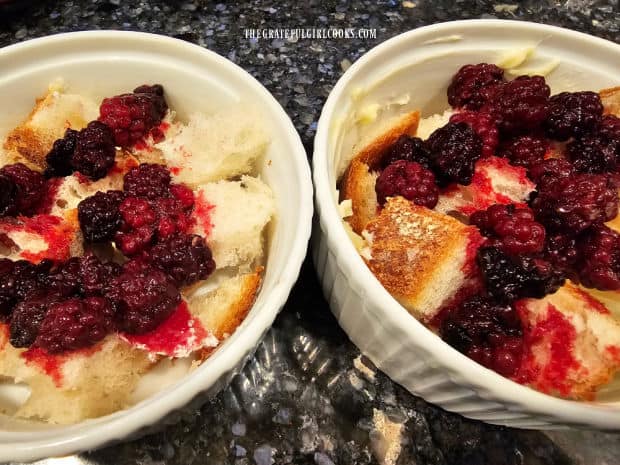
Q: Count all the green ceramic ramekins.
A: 0